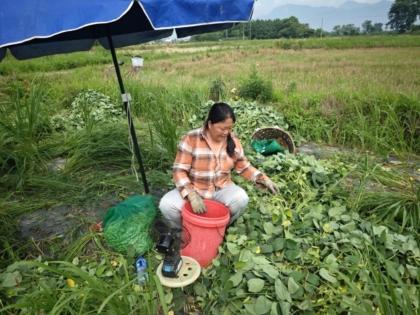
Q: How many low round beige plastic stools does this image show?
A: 1